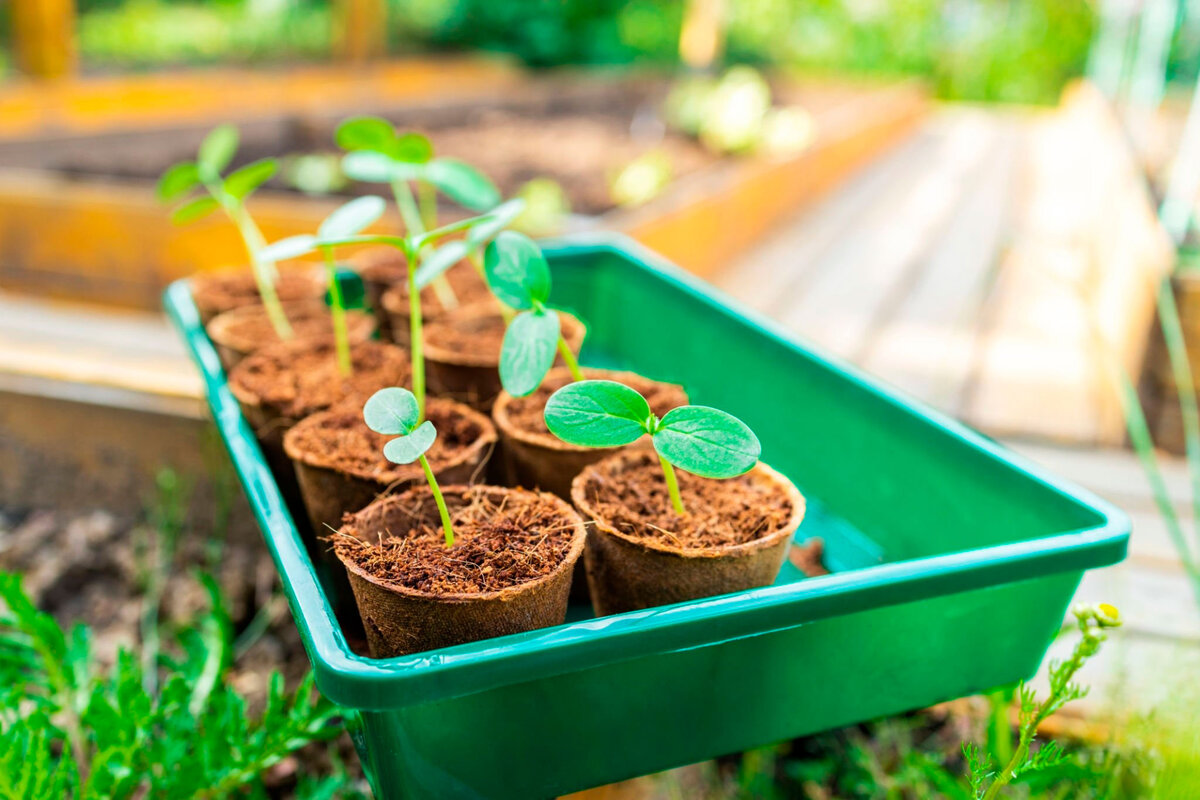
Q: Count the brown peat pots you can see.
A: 10